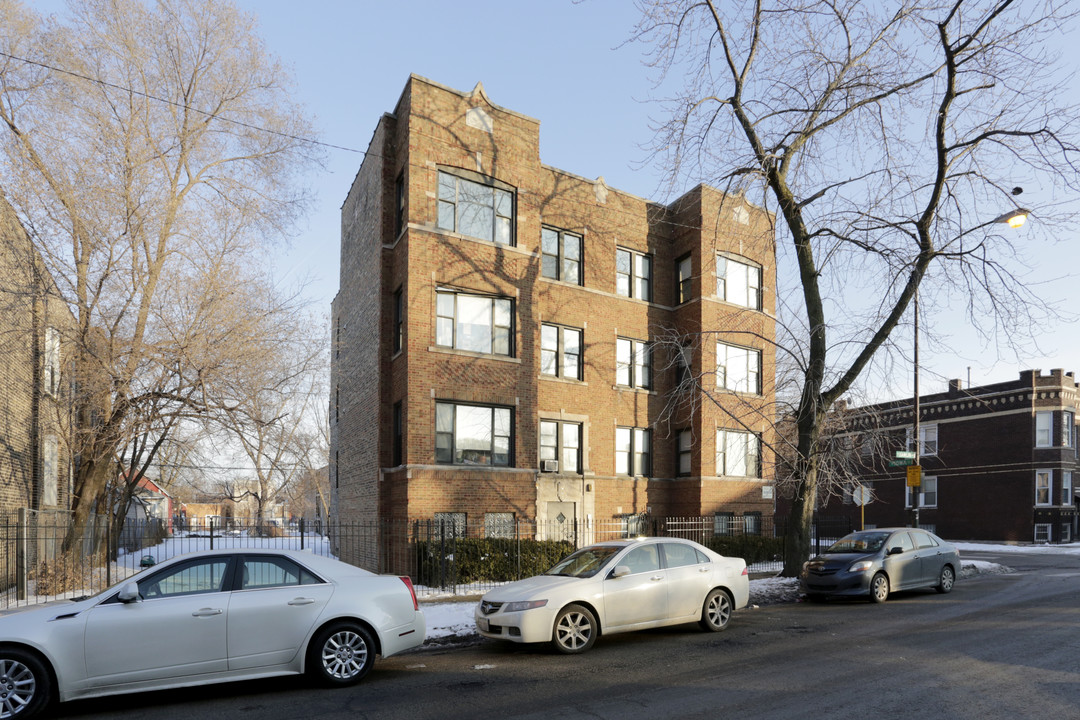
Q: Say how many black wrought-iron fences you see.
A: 1